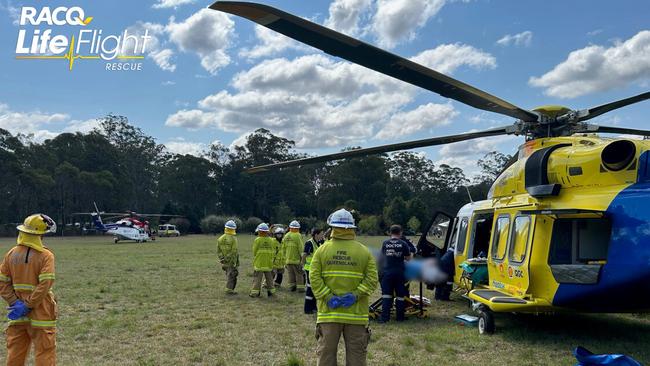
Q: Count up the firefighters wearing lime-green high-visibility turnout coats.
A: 5